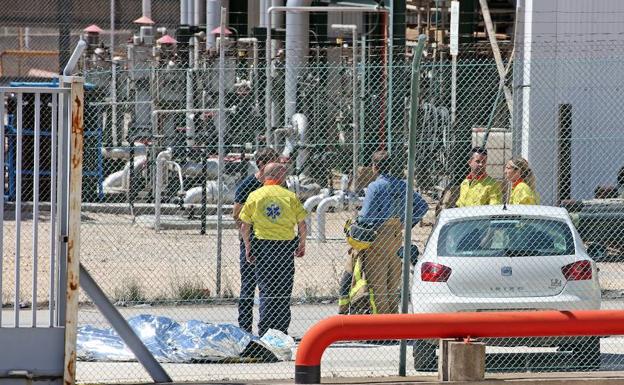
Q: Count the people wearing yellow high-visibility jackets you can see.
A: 3